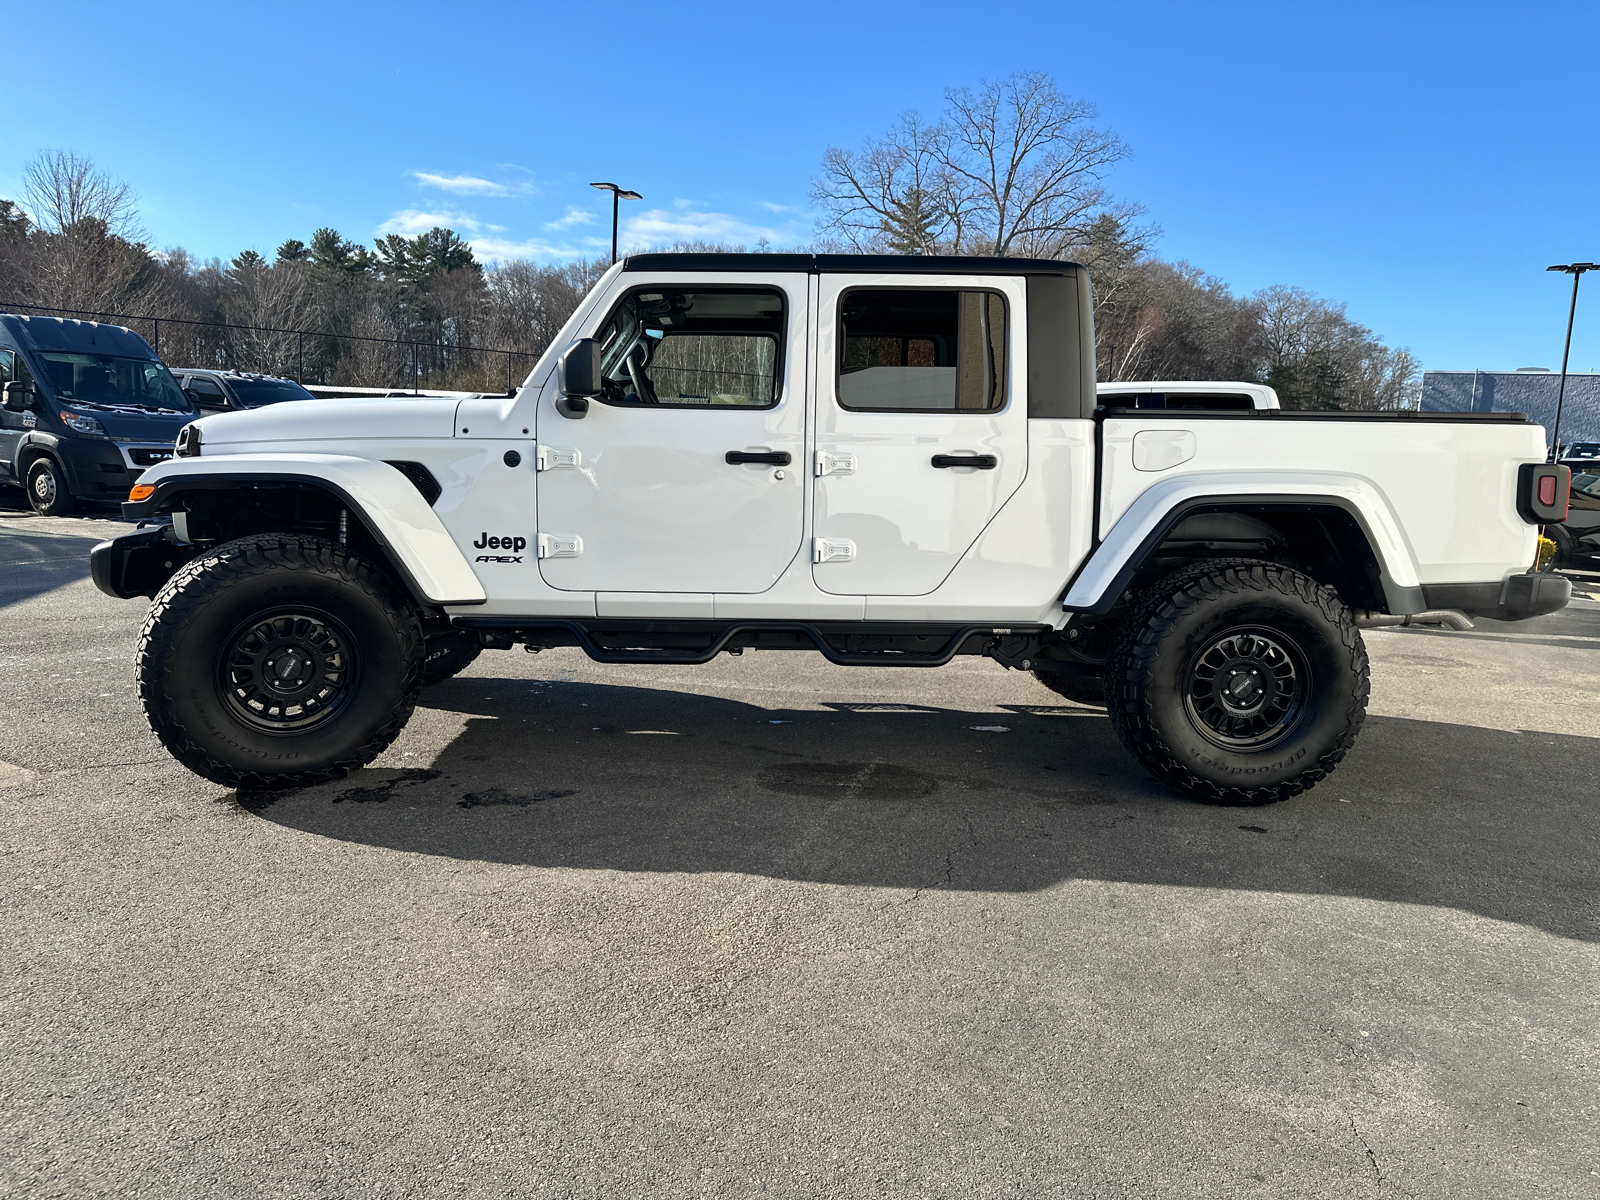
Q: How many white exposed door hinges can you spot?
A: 4